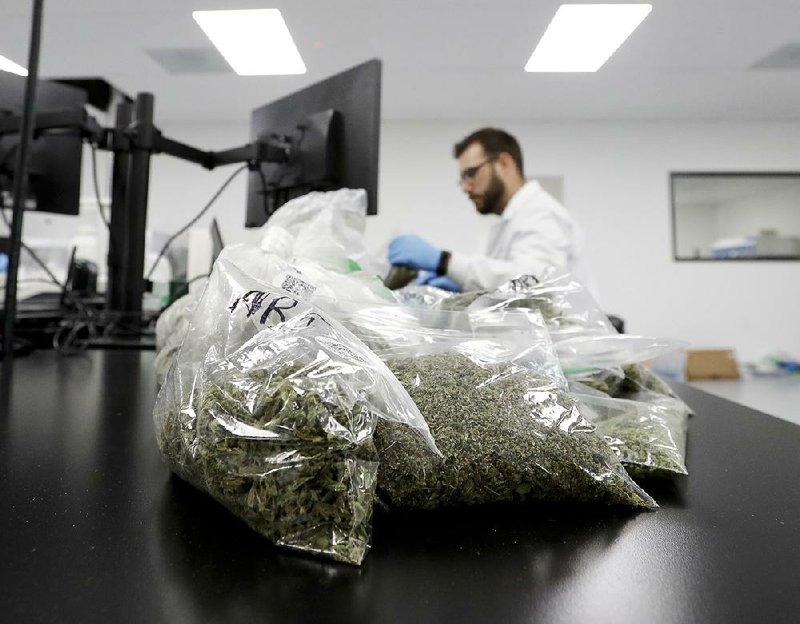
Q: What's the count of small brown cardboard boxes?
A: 1